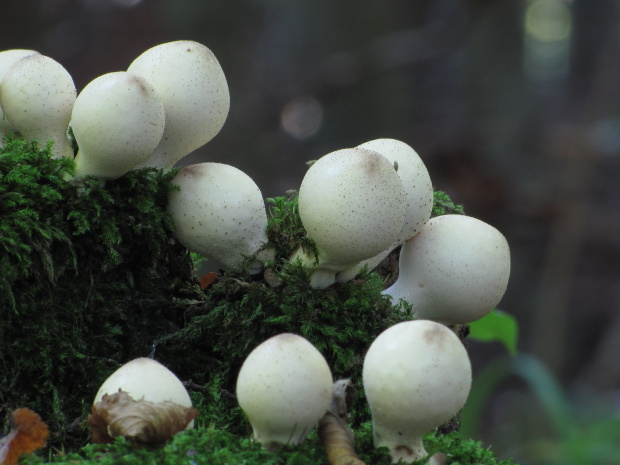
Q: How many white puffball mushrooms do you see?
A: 11